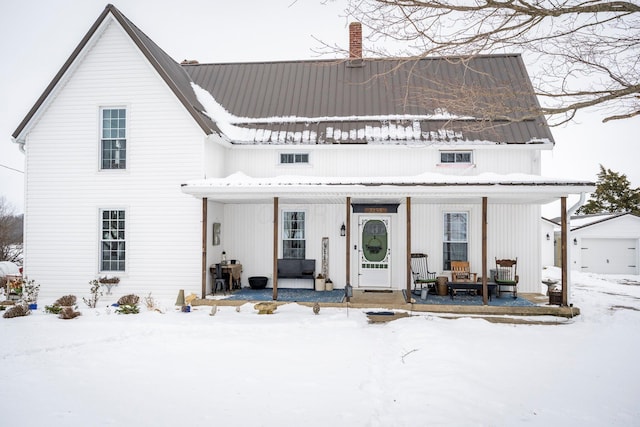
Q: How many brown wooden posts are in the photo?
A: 6